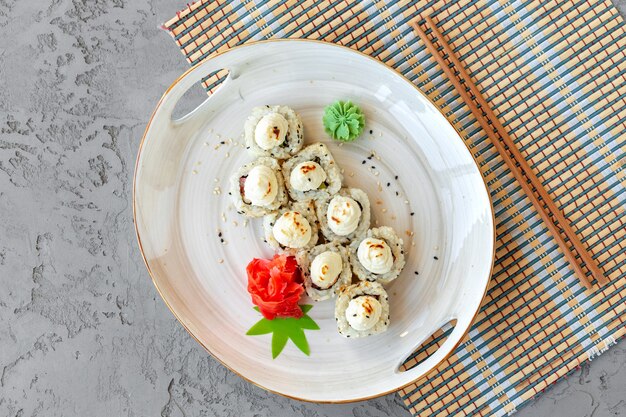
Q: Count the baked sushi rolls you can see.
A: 8